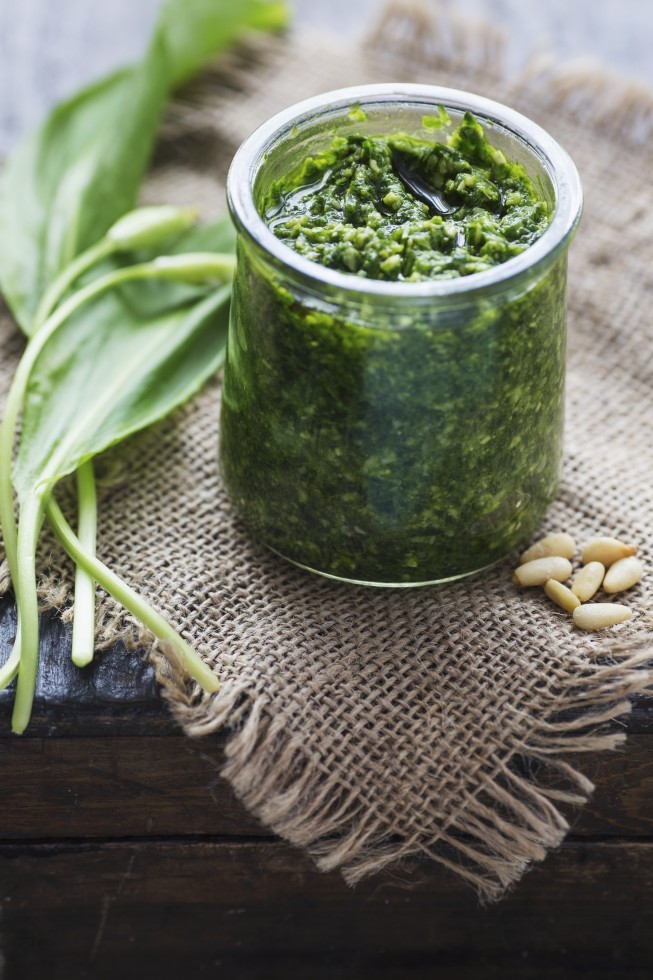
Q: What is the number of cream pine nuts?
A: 7